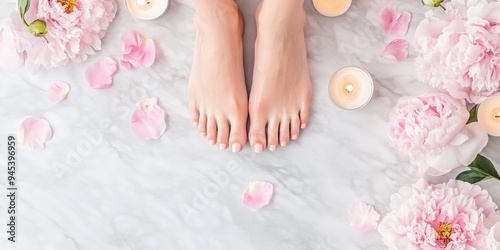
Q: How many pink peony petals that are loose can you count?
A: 9